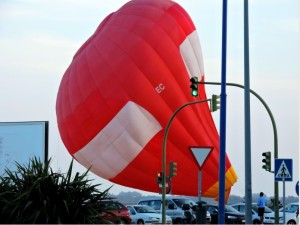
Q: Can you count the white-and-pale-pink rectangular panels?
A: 2